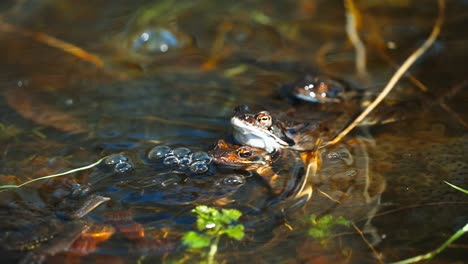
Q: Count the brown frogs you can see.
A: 3